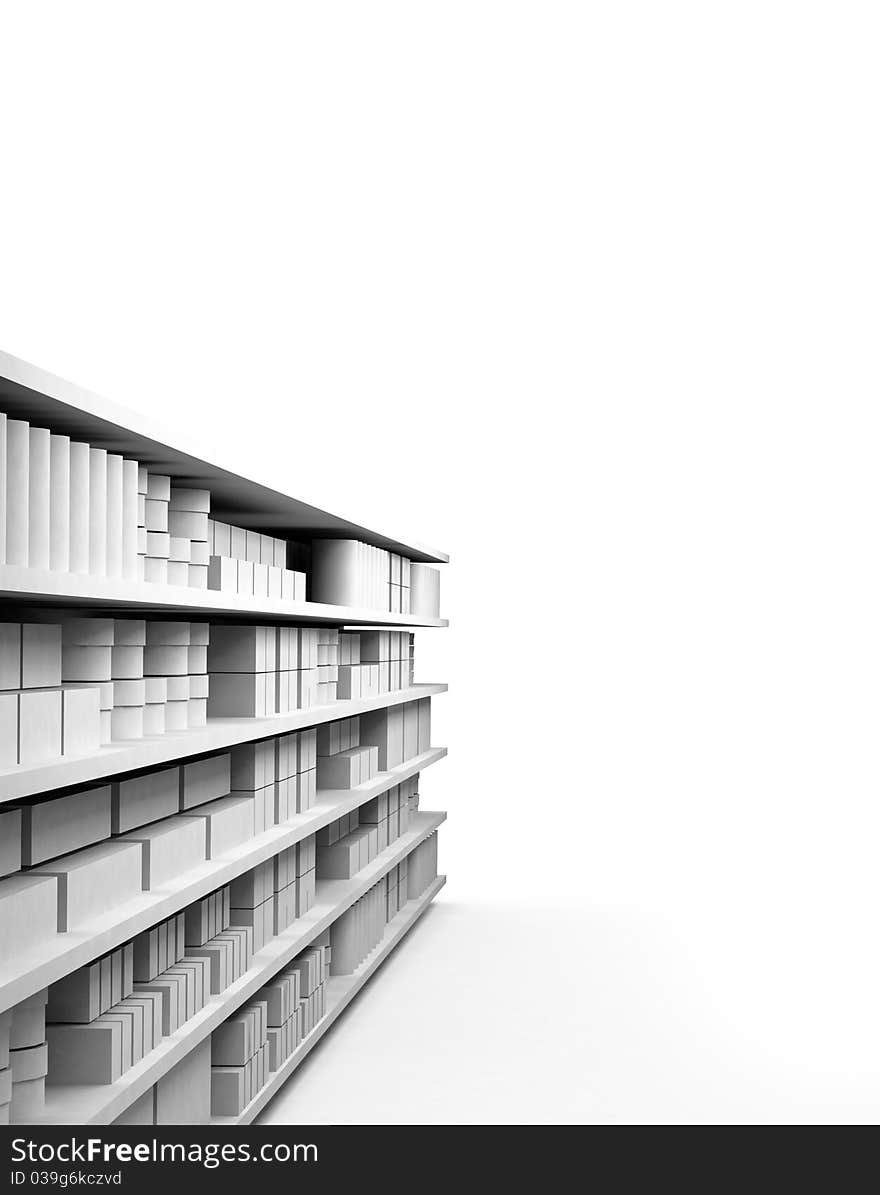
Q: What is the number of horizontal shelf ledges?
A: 6